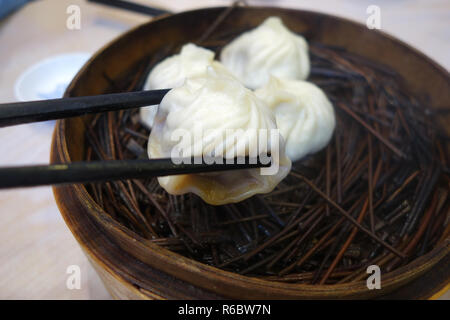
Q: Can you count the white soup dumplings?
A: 4